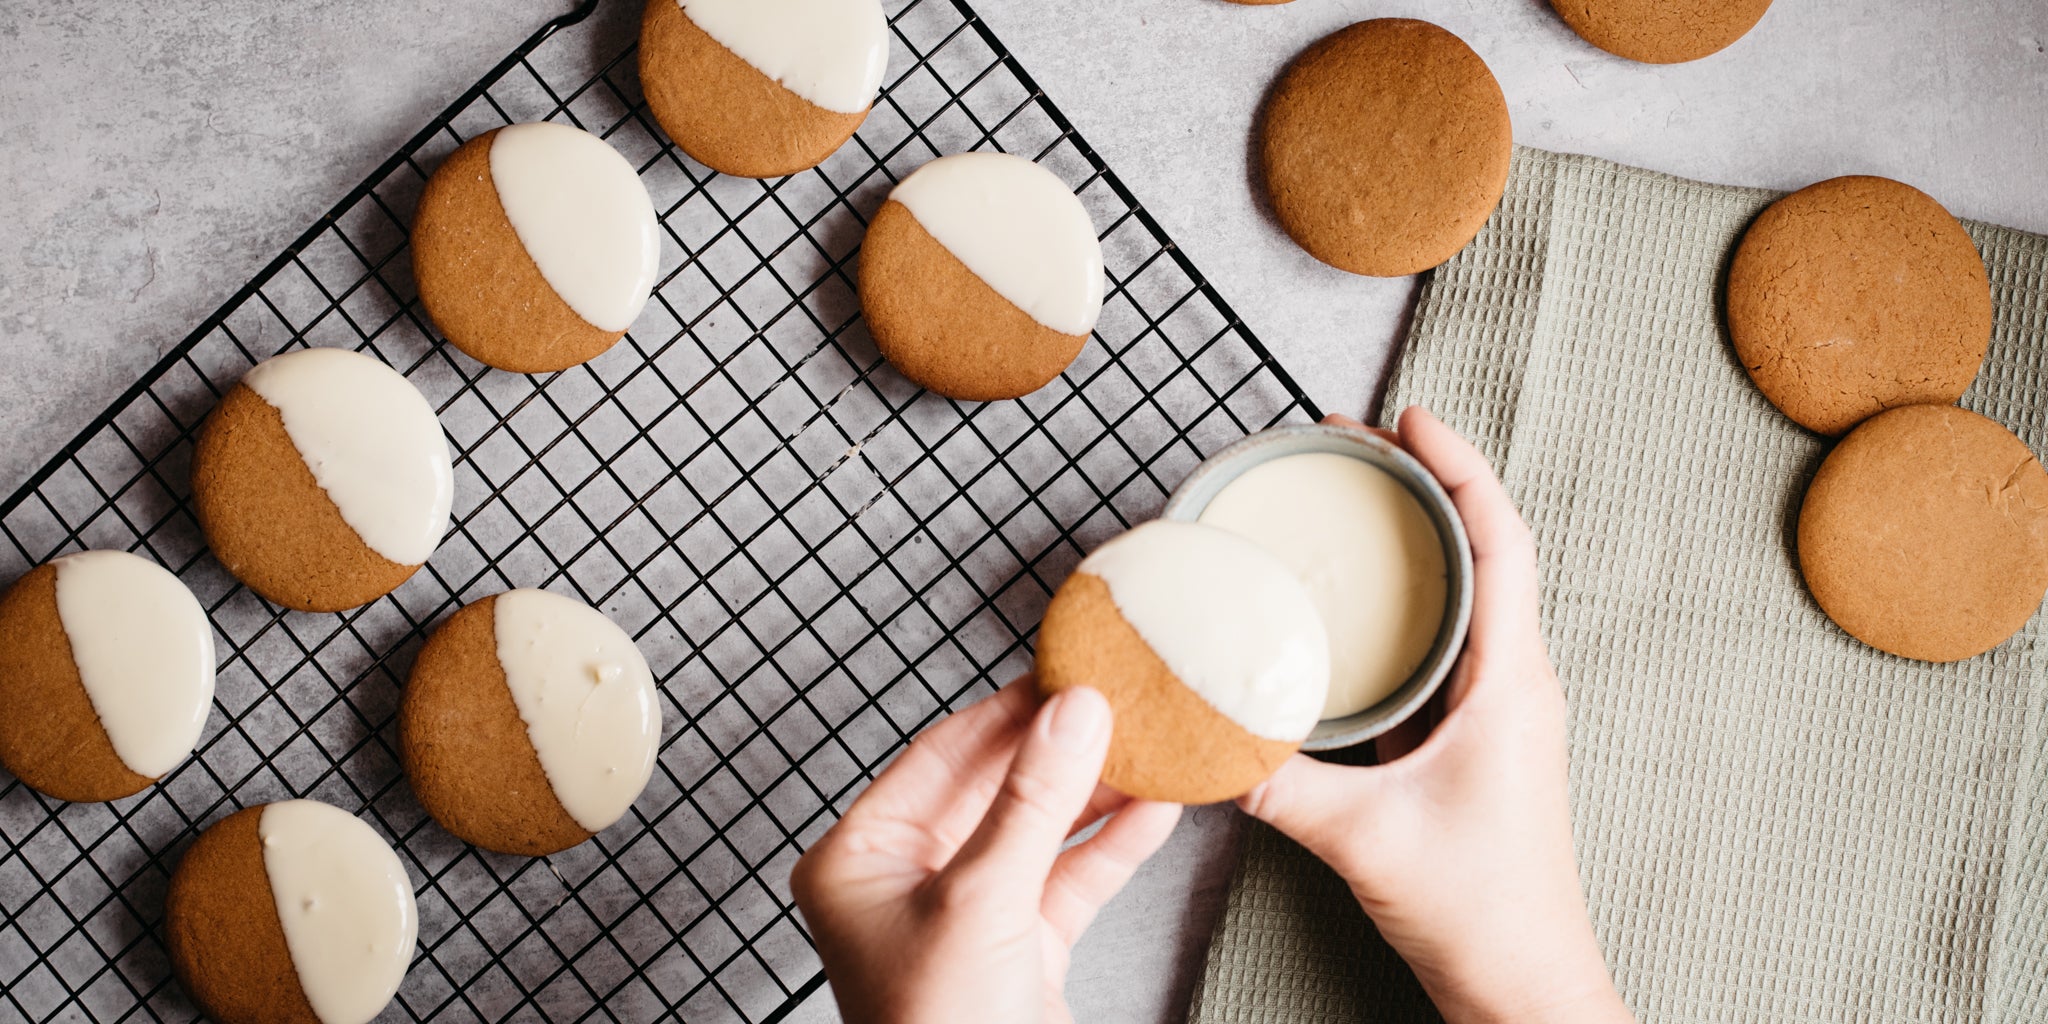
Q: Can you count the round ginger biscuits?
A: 13